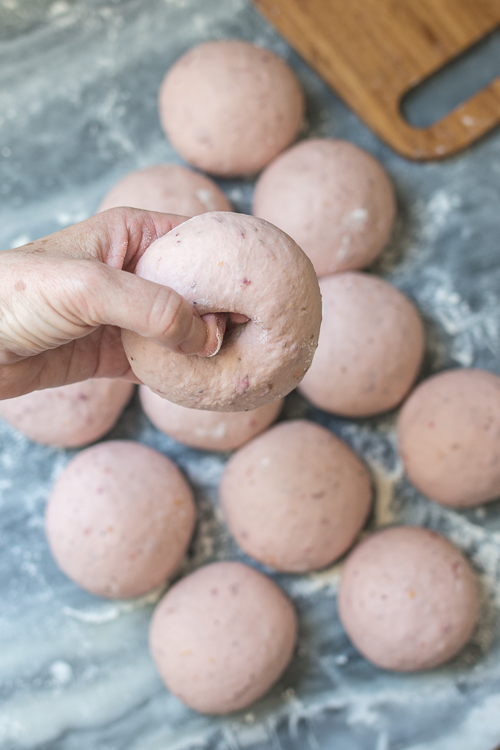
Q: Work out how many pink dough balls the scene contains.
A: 12